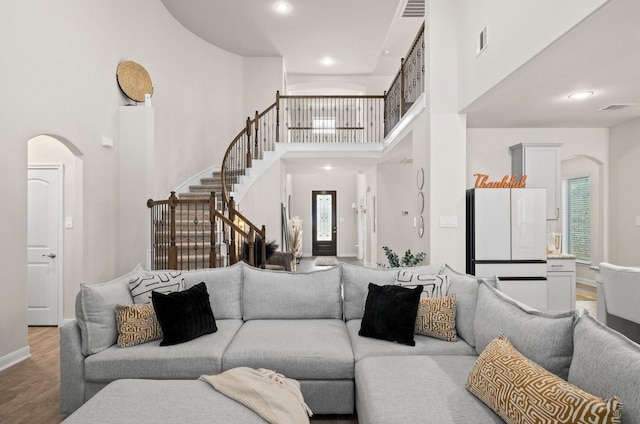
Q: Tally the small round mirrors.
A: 3